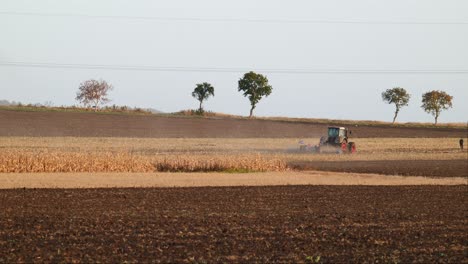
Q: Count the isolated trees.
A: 5